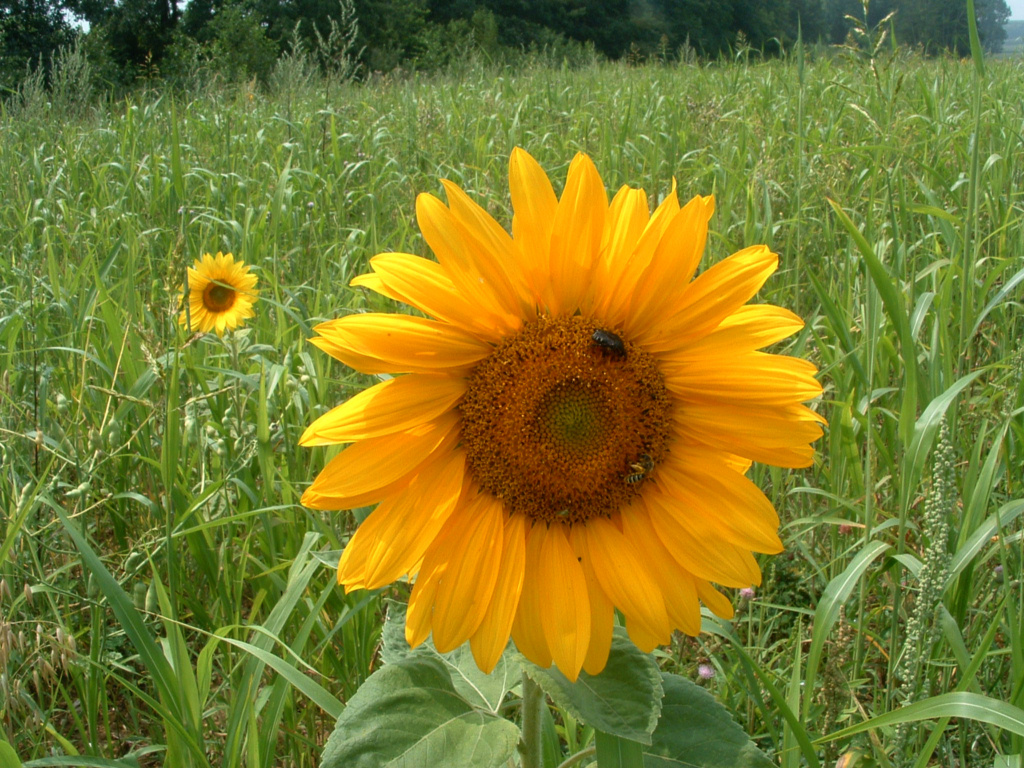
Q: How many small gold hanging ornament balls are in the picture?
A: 0